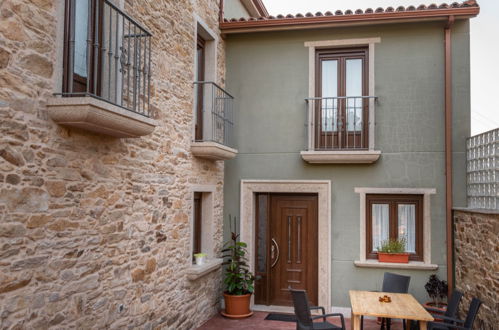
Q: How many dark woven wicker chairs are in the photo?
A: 4